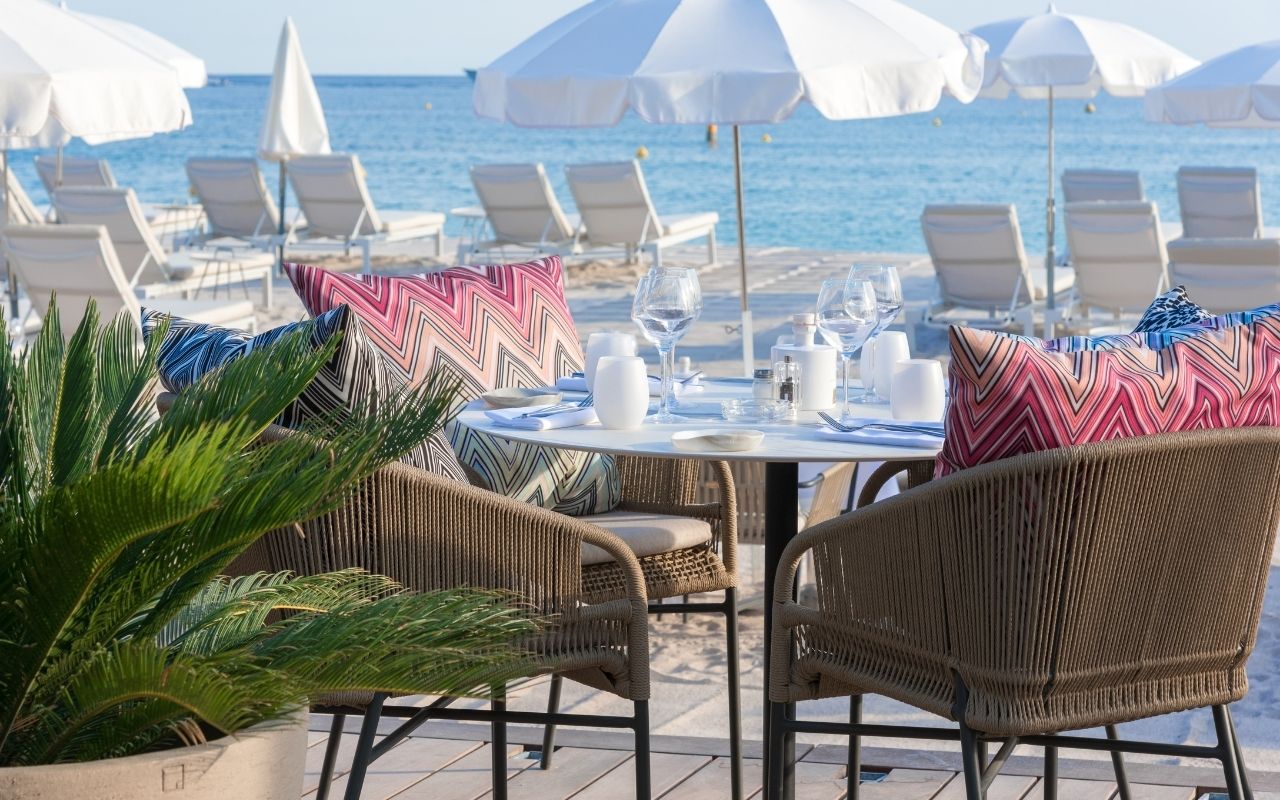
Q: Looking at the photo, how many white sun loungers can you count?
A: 13